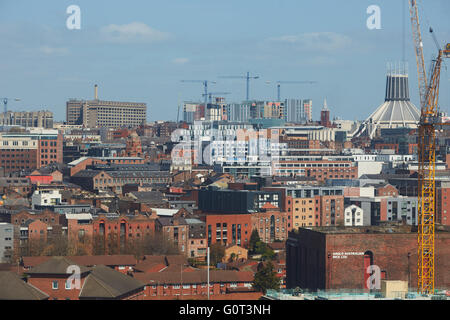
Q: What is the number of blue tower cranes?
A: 5